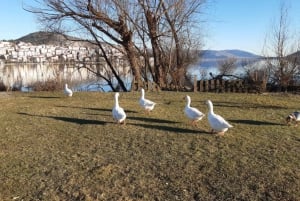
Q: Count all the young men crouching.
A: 0